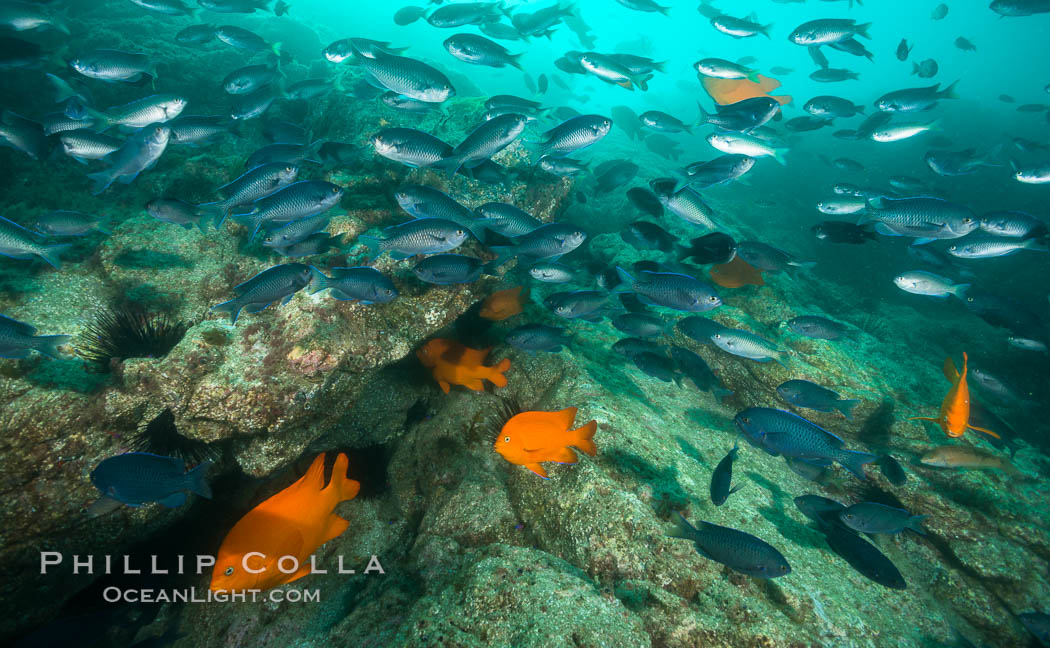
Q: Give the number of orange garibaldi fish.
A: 7